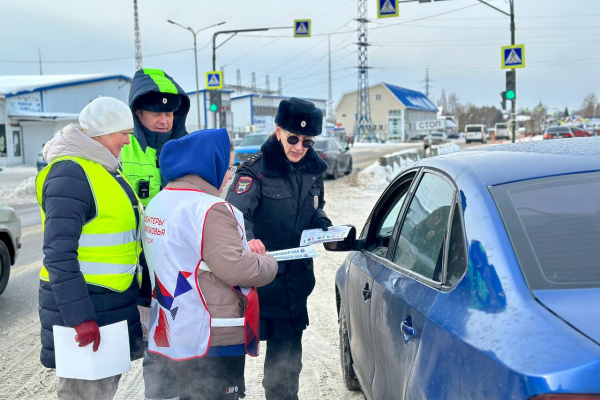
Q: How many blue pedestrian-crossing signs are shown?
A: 4